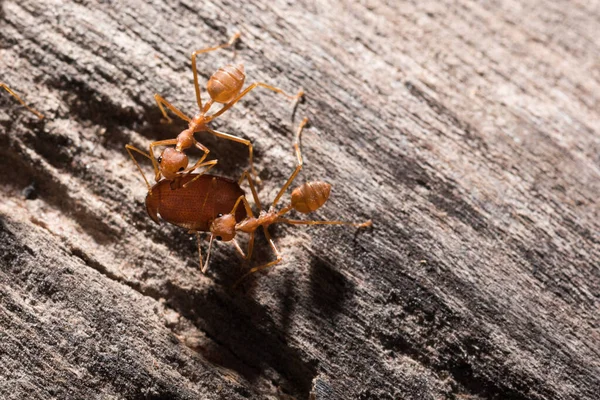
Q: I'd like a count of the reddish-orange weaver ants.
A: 2